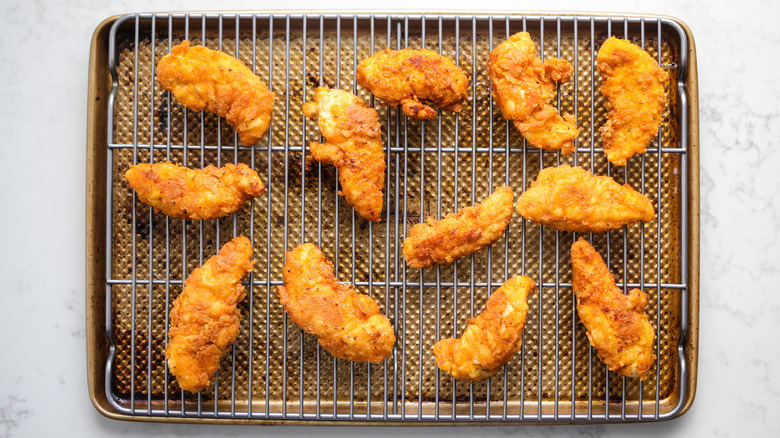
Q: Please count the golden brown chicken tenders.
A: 12